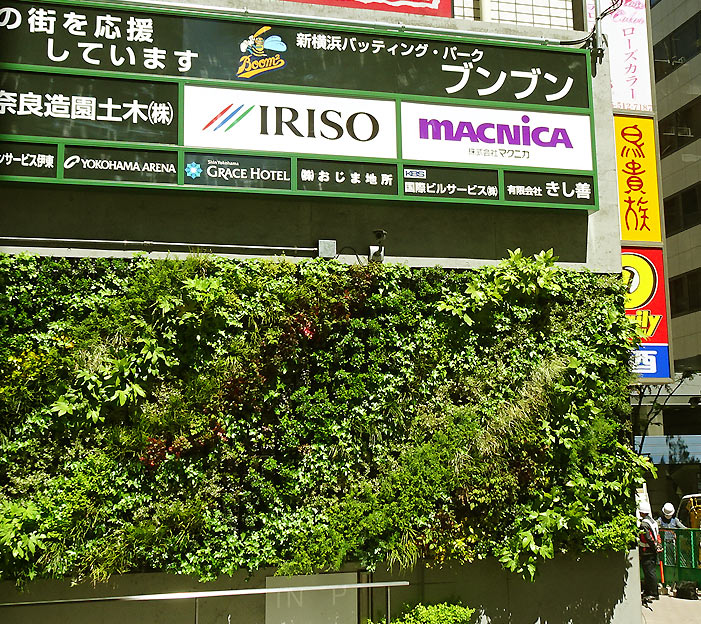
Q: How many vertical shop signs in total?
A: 3